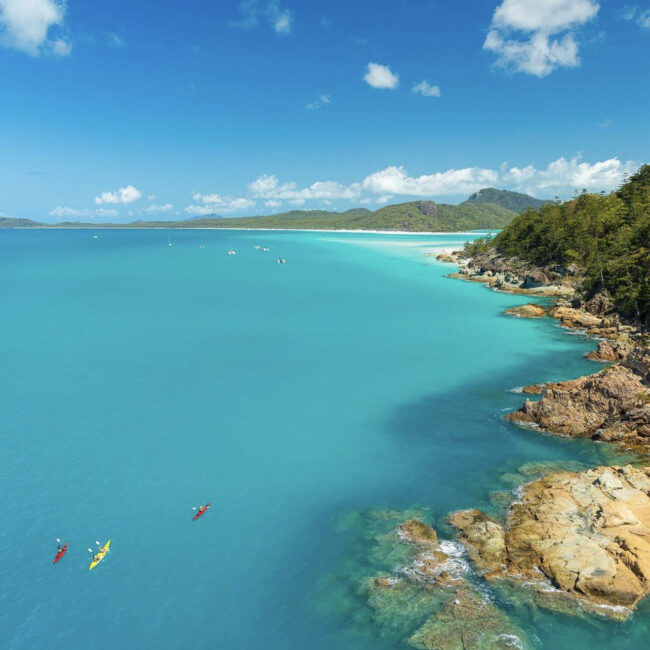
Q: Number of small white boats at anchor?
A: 7